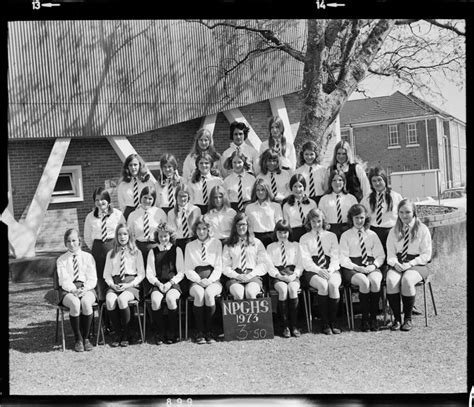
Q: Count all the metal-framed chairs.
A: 9